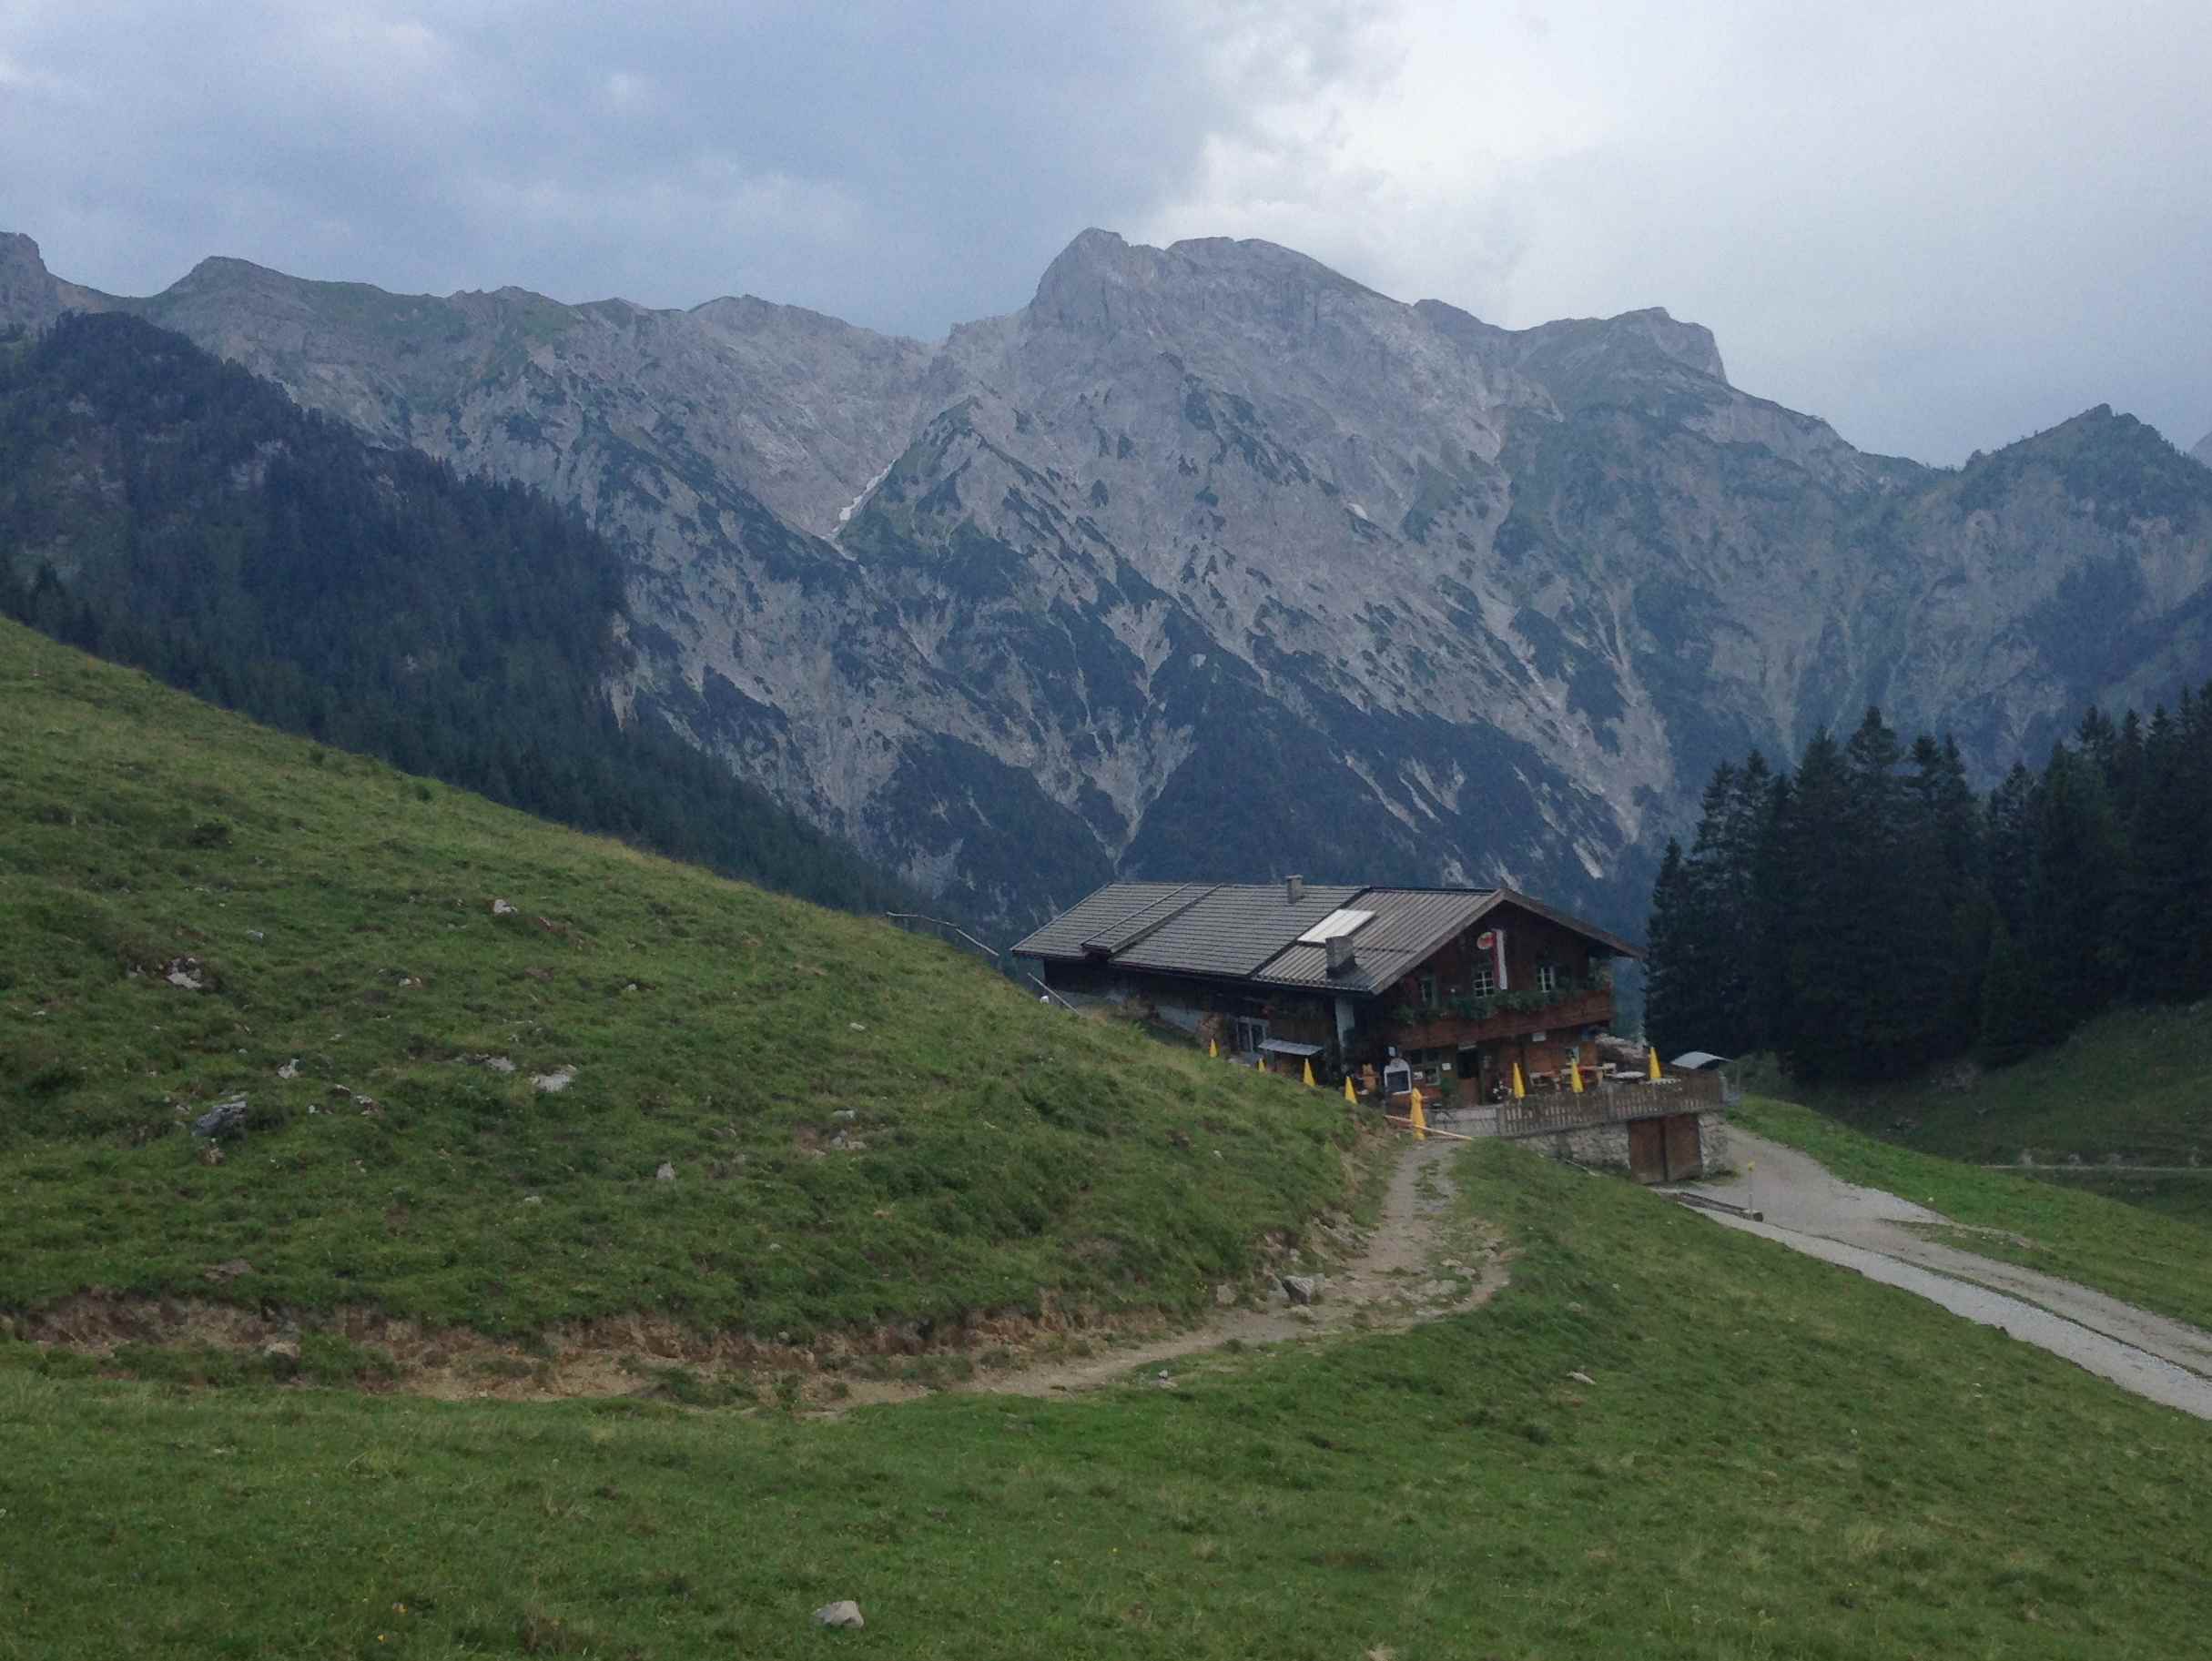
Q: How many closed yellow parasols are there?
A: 8